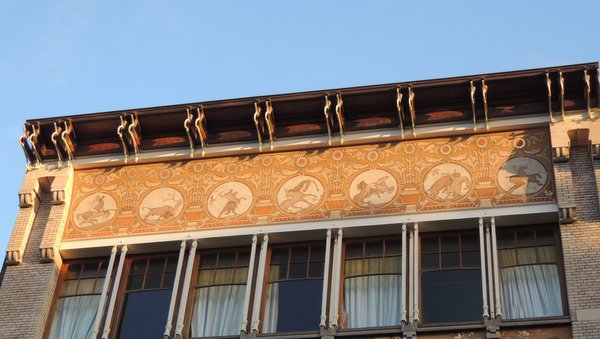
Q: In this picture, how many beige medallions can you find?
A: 7